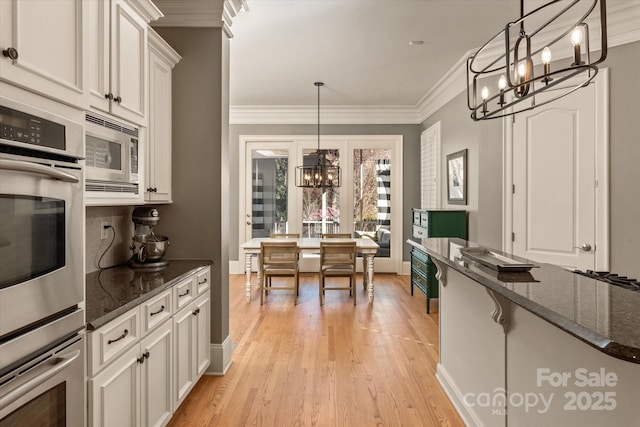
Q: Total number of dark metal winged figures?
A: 0